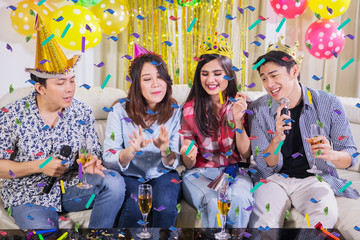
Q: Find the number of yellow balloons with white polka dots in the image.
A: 4